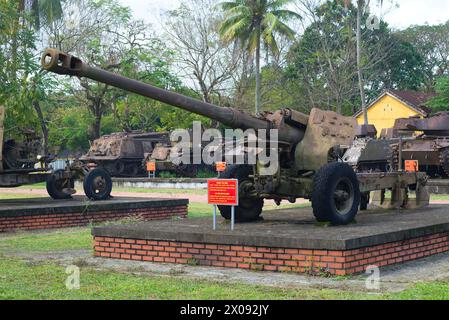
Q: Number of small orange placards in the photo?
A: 3